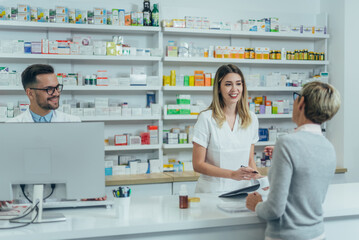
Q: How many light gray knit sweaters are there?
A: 1